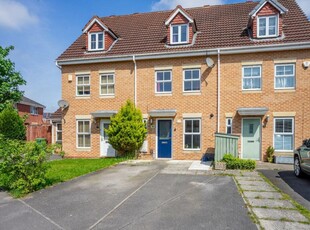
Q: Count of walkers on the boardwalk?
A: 0